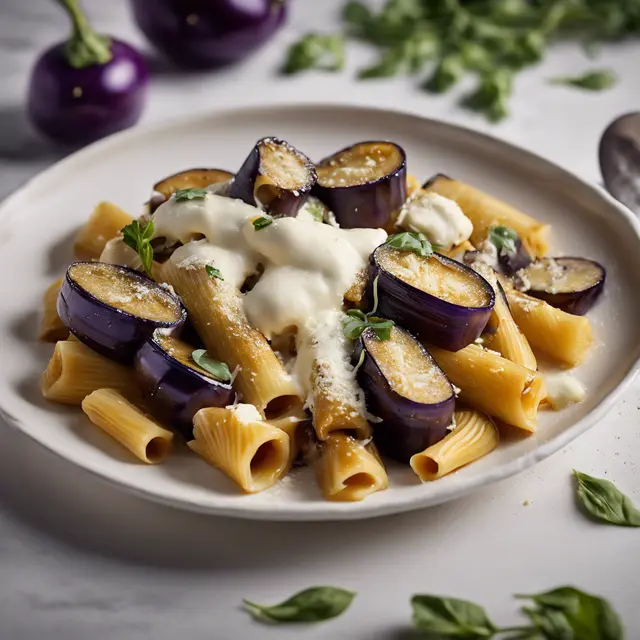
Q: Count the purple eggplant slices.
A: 8